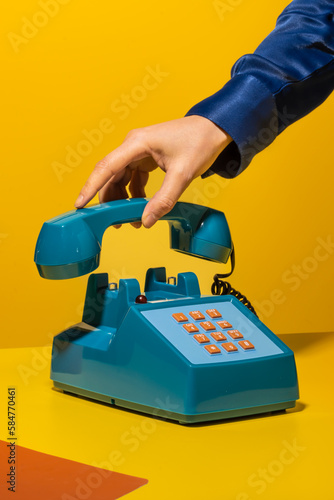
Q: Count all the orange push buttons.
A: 12